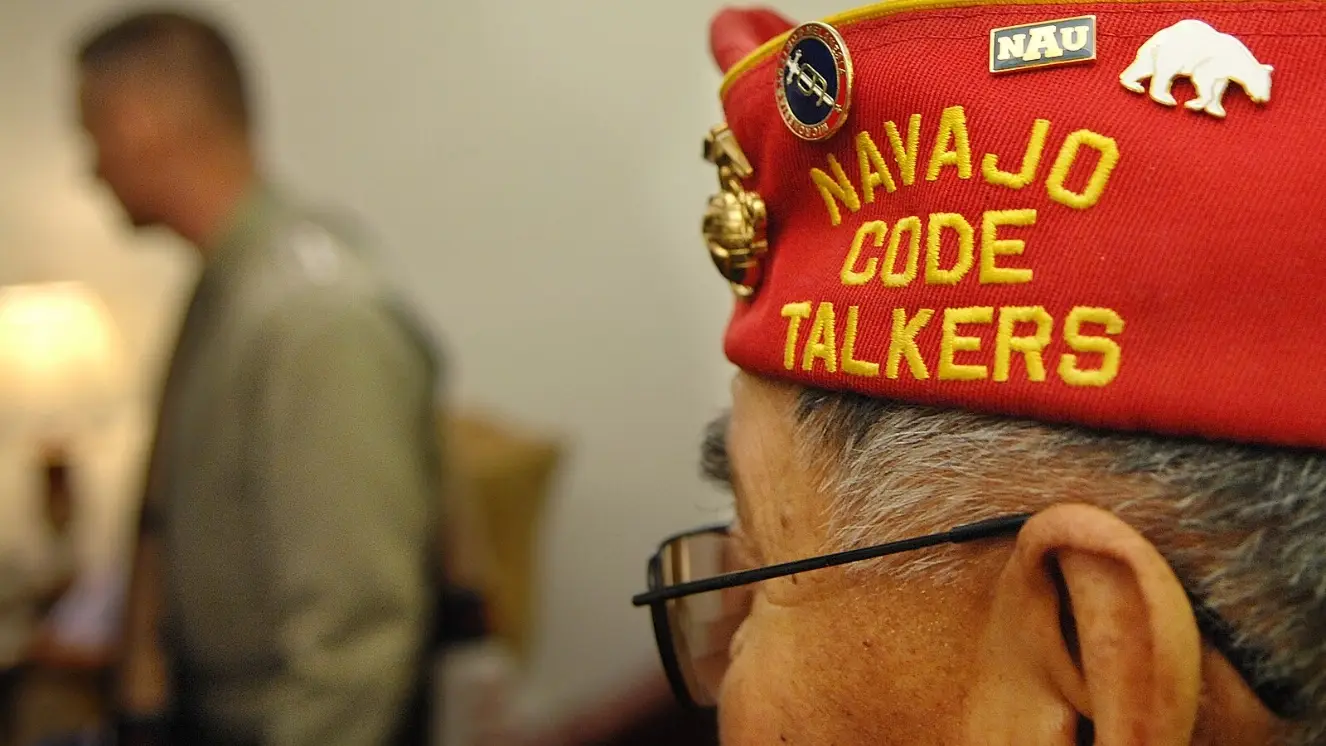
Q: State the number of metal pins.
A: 4